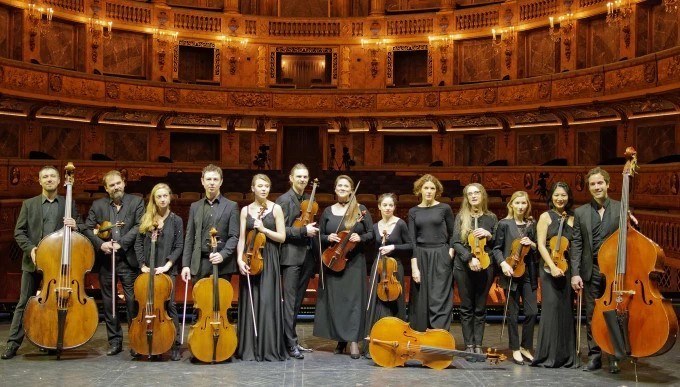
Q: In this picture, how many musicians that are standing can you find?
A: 13